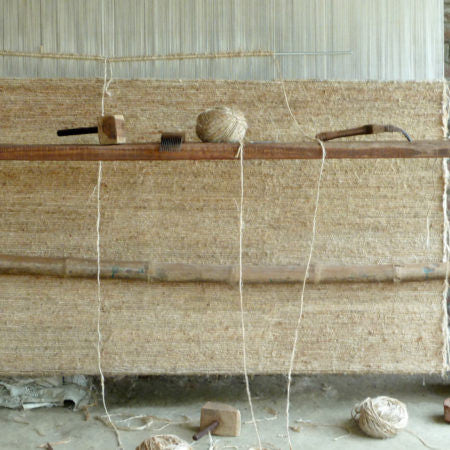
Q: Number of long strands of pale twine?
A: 3